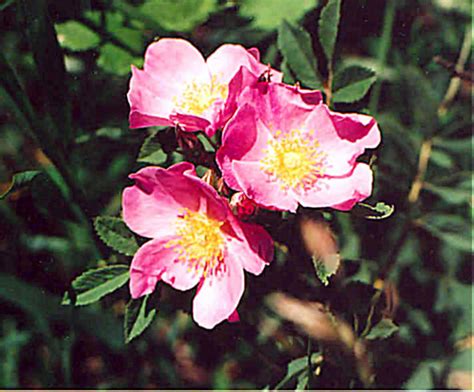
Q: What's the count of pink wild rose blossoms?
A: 3